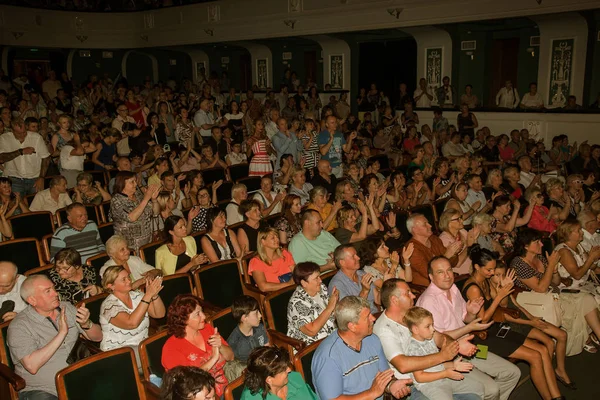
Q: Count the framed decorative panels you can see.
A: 5